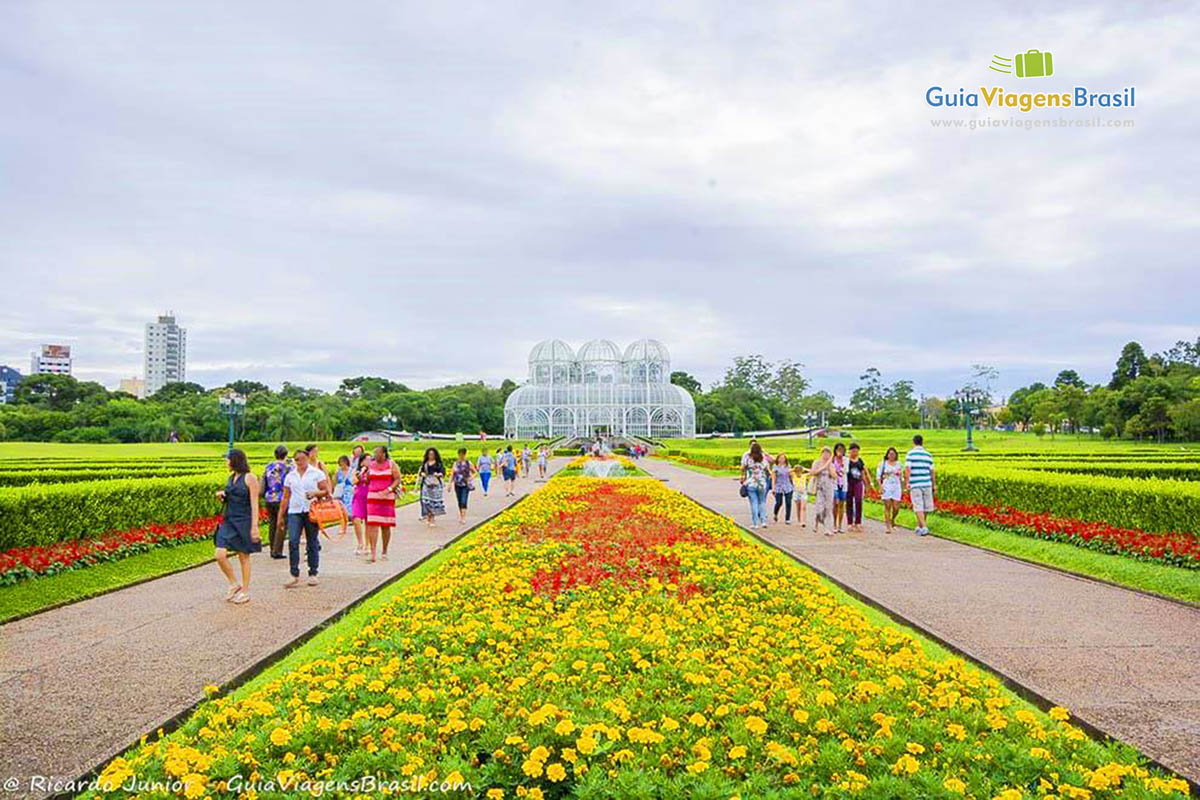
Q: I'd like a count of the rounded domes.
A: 3